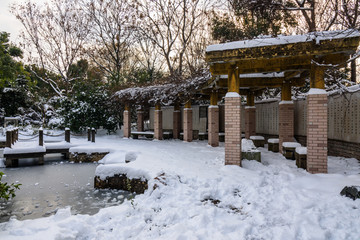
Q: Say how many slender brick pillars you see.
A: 10